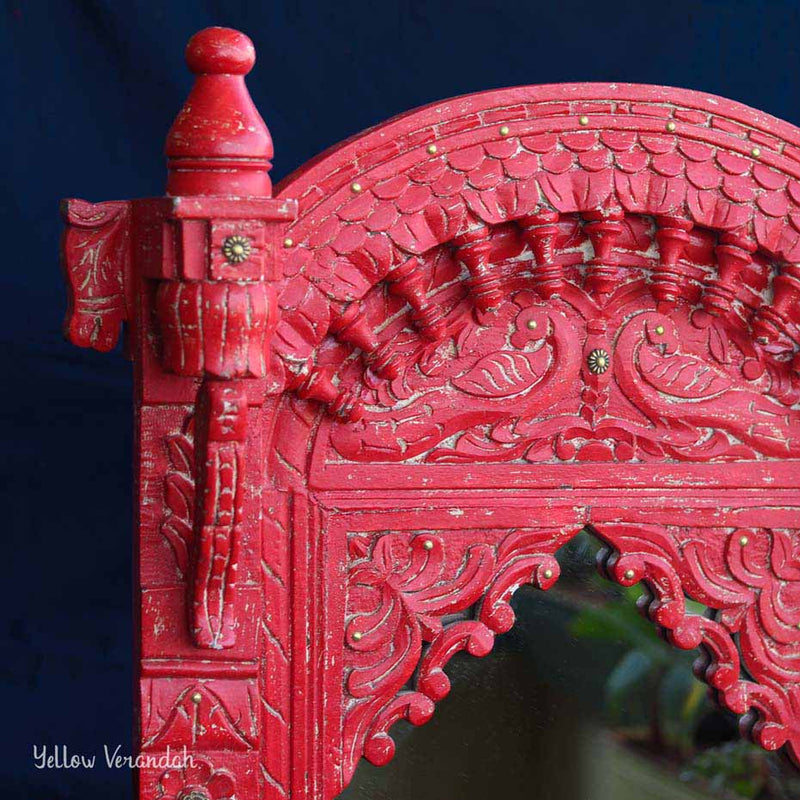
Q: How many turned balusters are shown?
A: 9